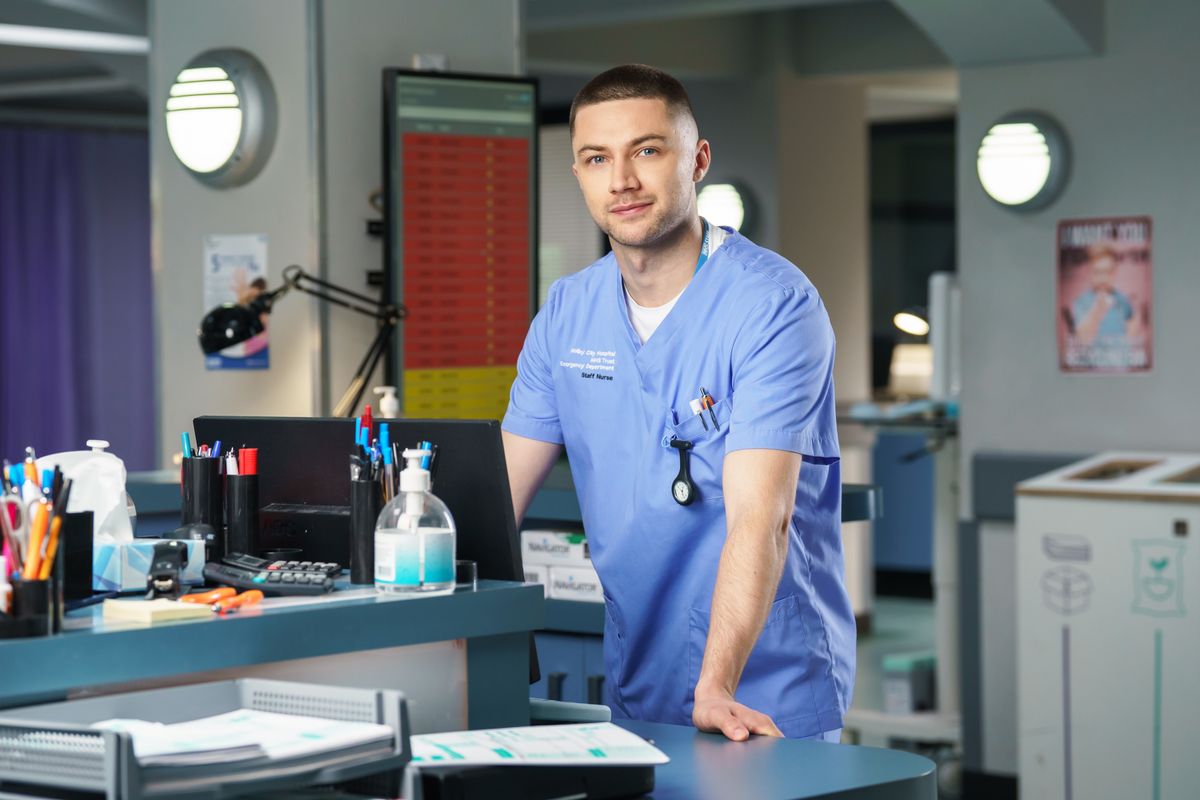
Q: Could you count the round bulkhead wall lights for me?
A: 3